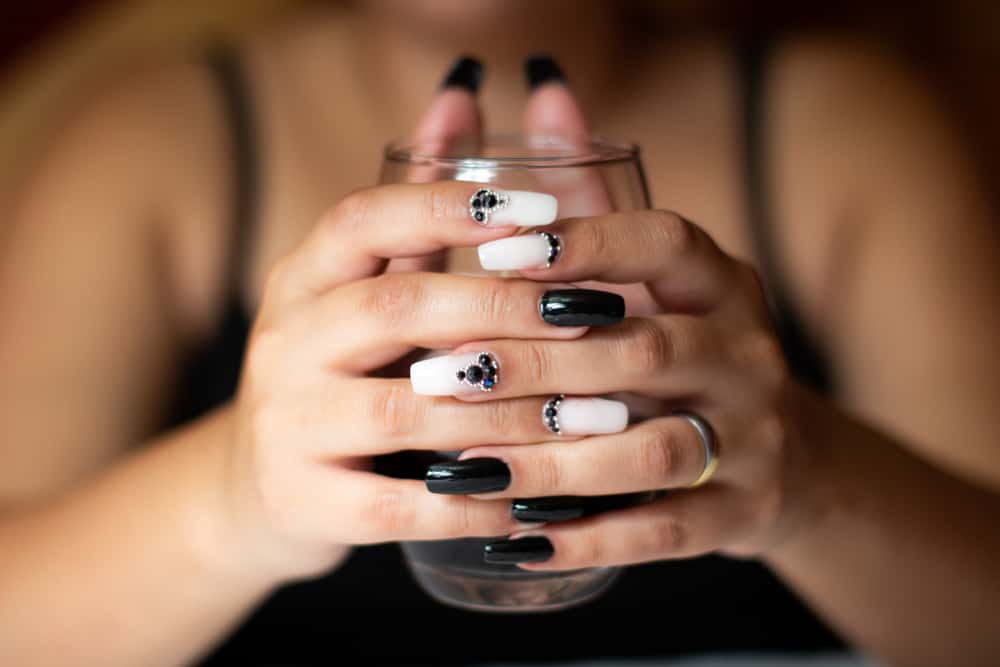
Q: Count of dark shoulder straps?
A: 2